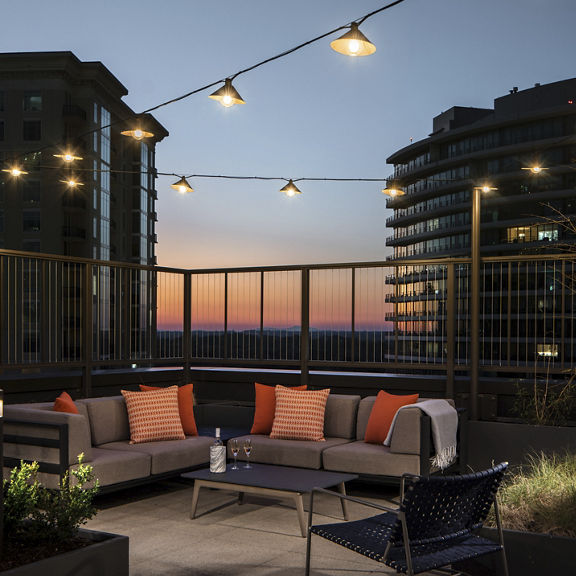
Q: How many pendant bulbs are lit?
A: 11